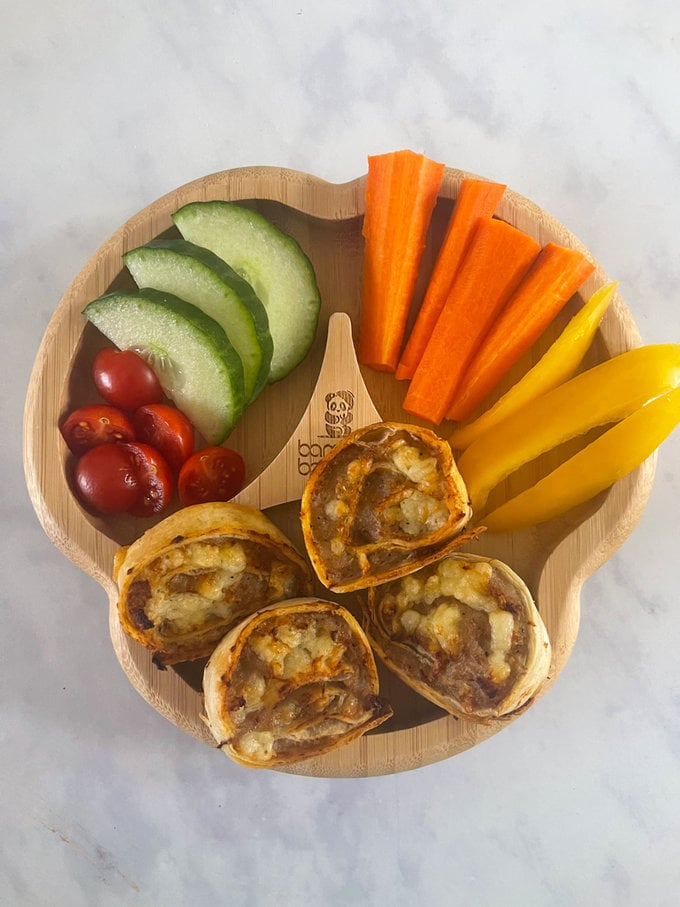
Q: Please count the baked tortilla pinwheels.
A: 4